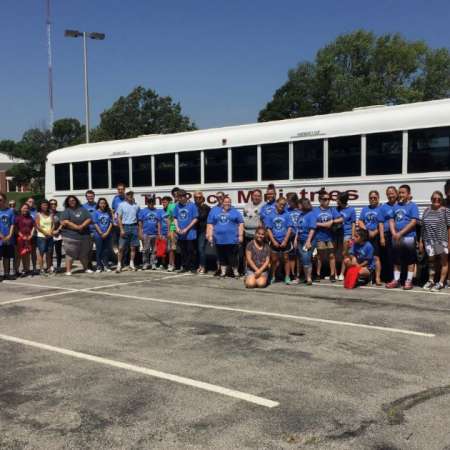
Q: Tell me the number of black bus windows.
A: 14